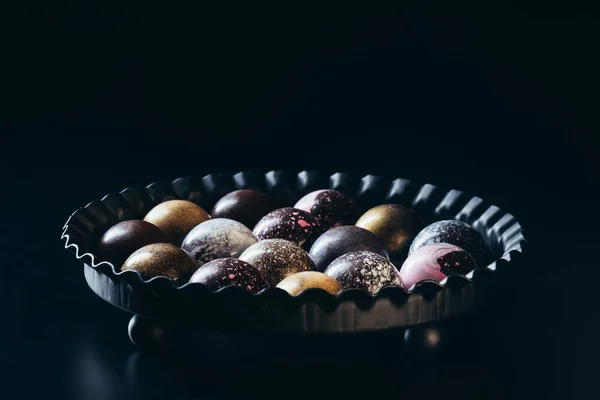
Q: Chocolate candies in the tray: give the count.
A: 15